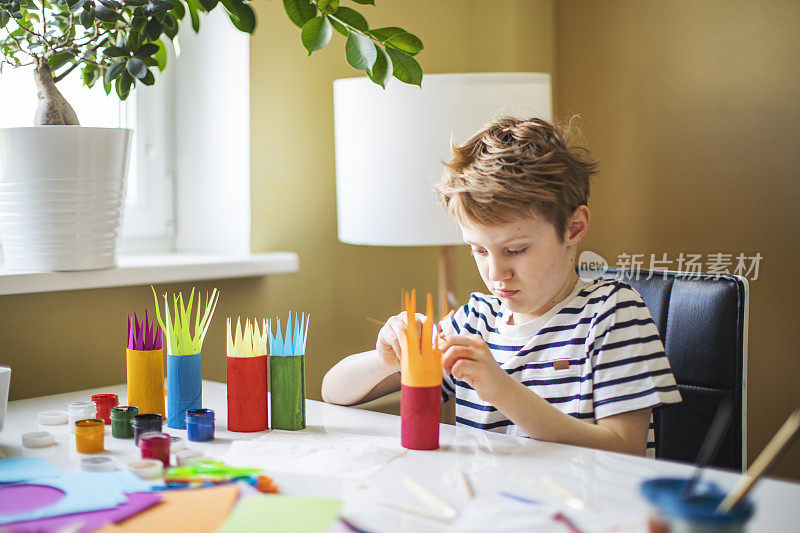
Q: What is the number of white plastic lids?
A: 6